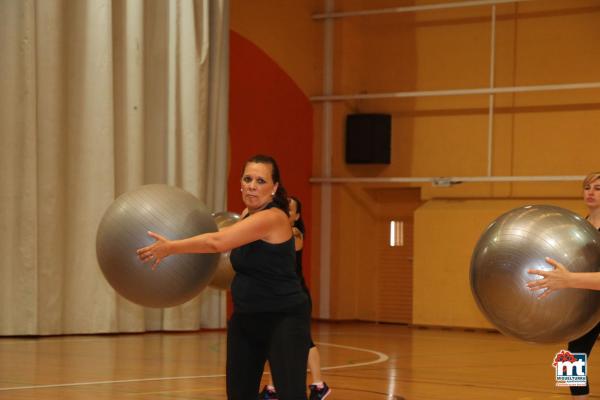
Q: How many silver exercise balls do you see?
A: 3